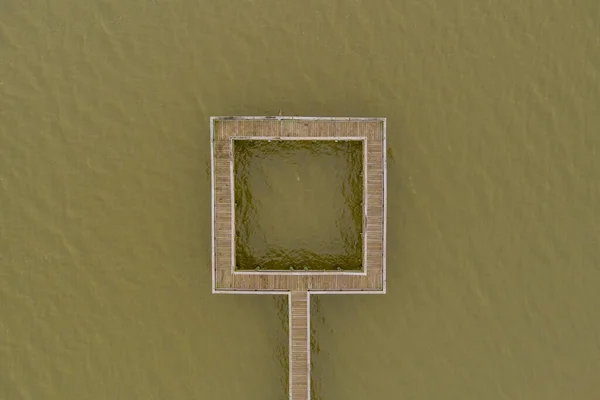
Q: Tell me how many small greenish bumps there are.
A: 4